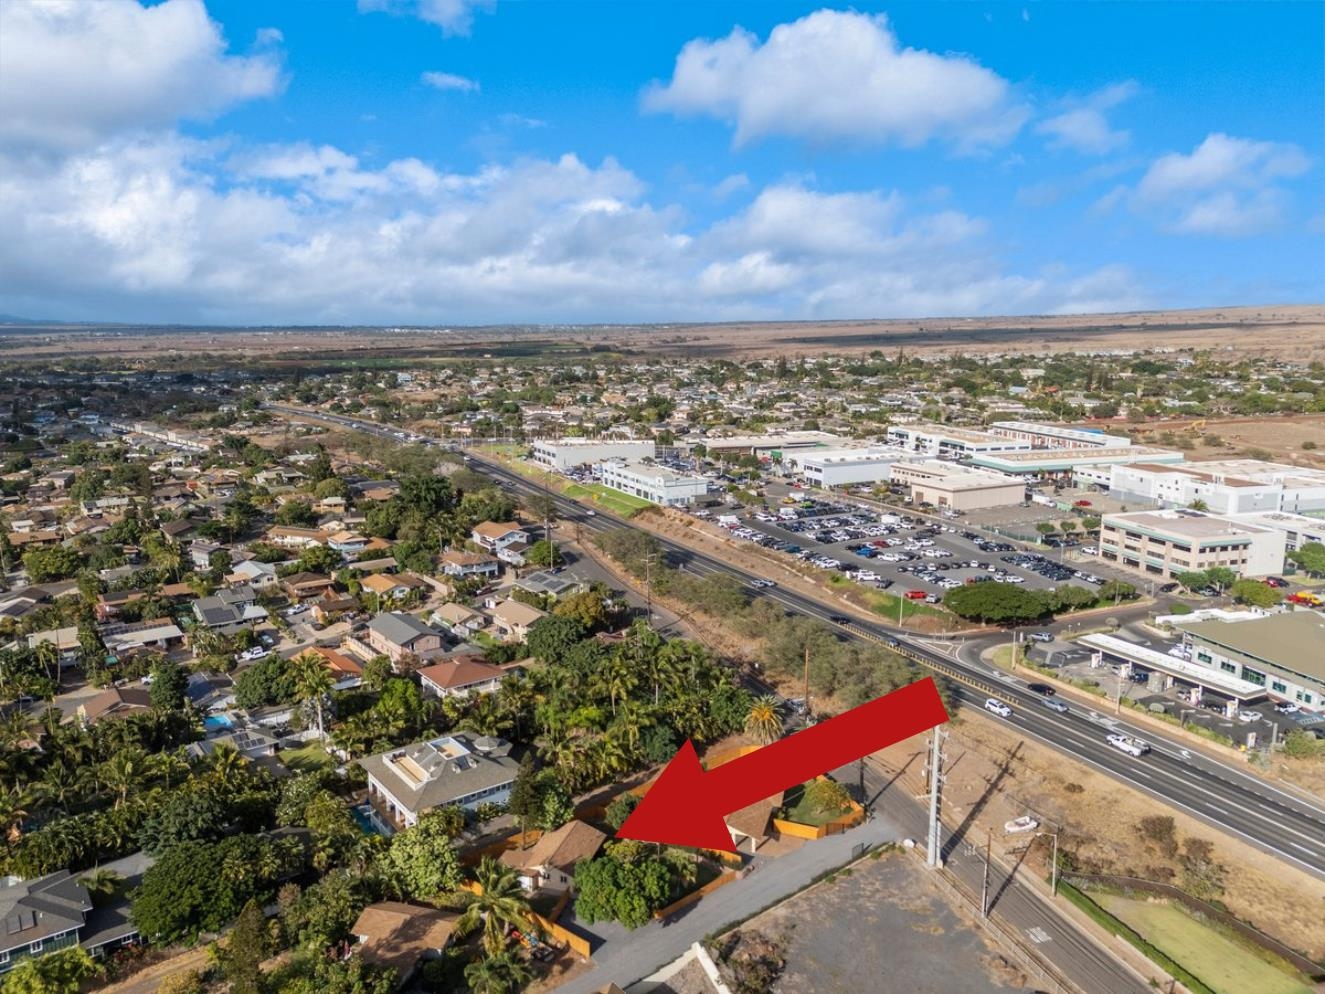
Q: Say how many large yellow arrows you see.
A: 0